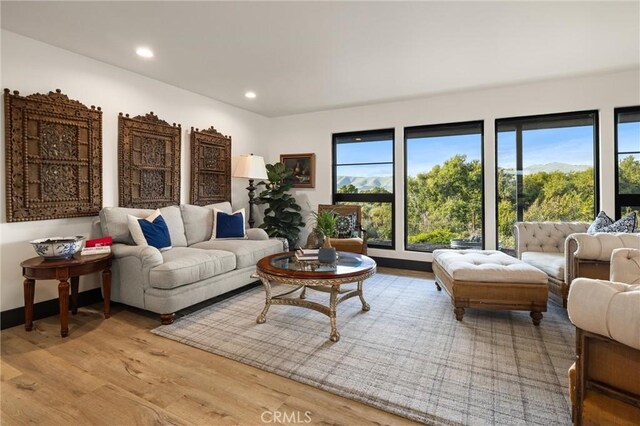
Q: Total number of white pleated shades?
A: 1